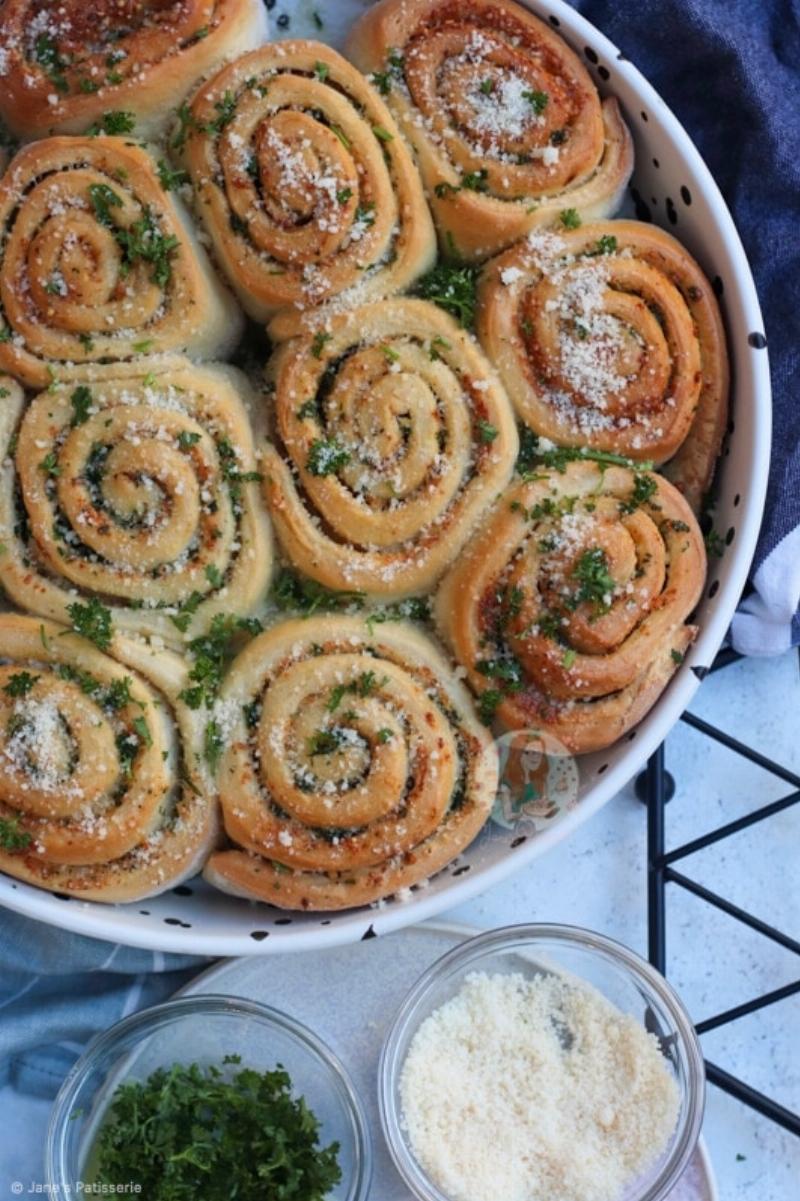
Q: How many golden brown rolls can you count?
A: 10